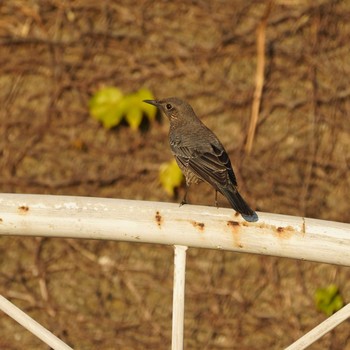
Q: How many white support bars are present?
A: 3